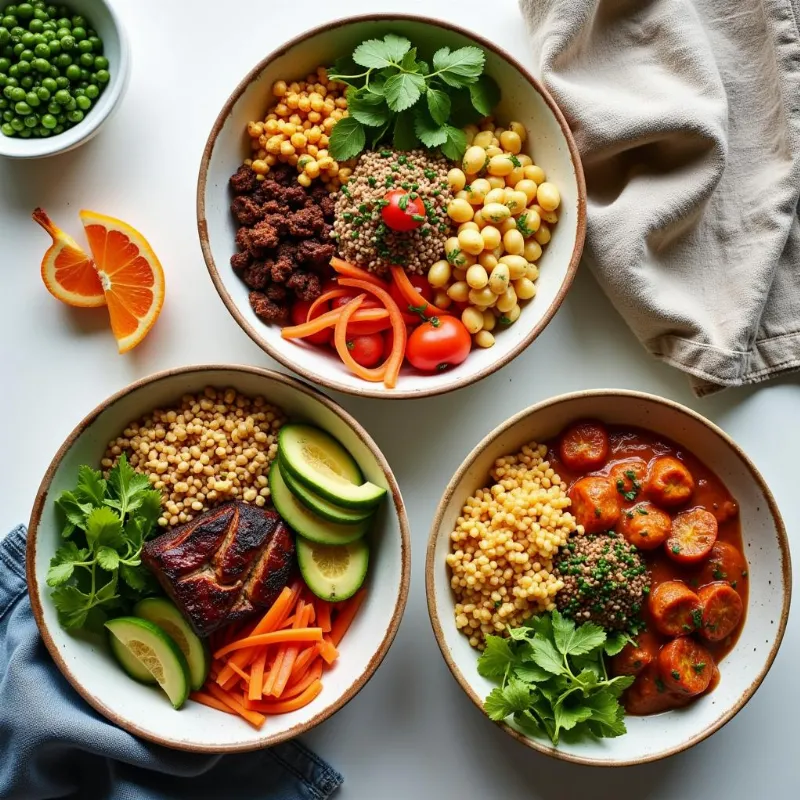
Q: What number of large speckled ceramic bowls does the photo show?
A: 3